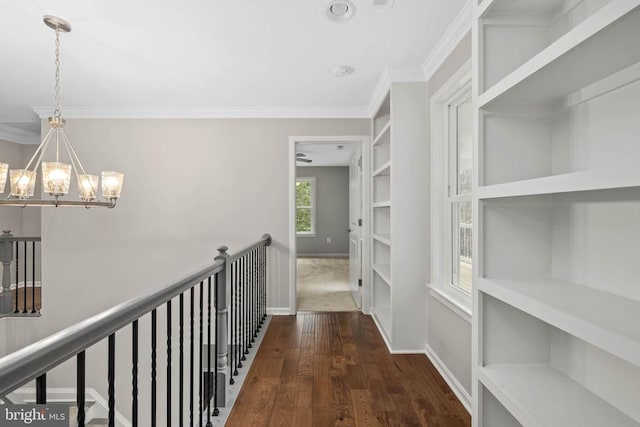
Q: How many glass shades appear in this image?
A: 5